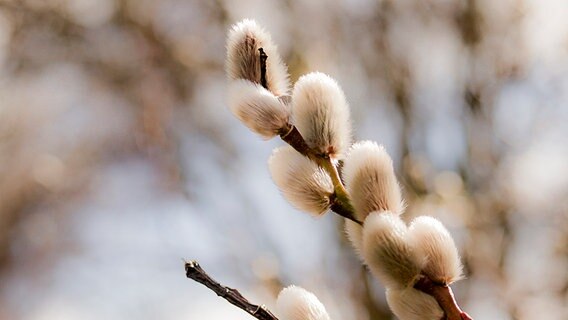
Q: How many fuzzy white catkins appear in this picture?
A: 10